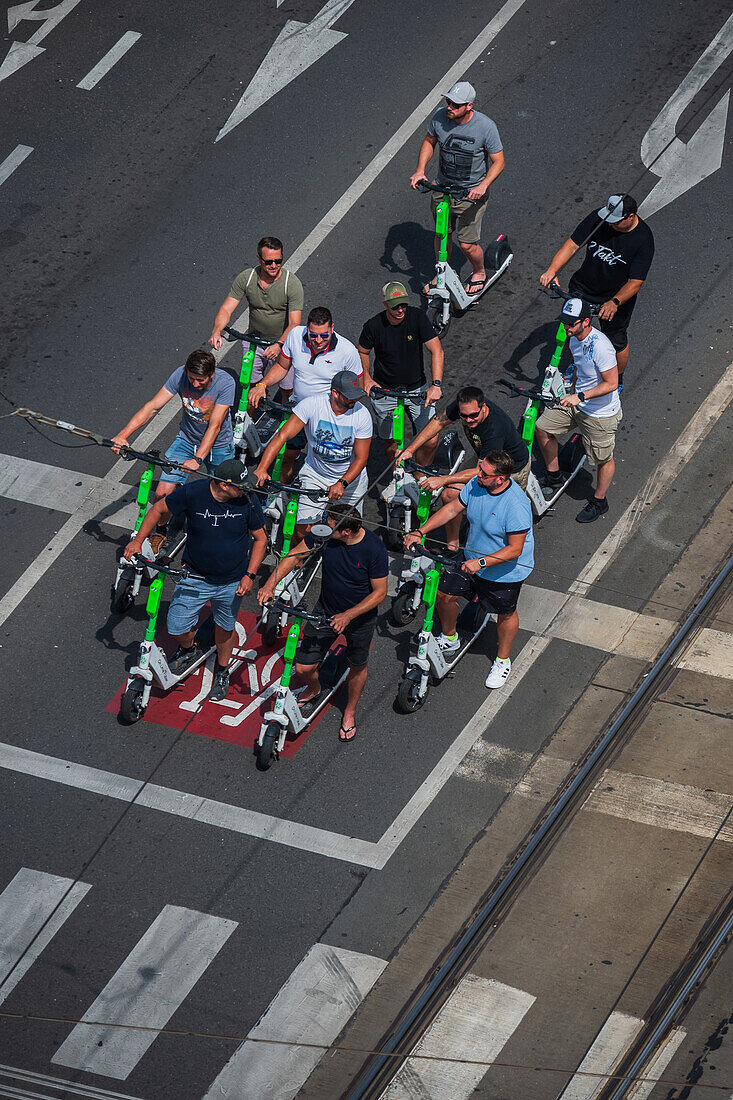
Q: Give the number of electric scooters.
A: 12